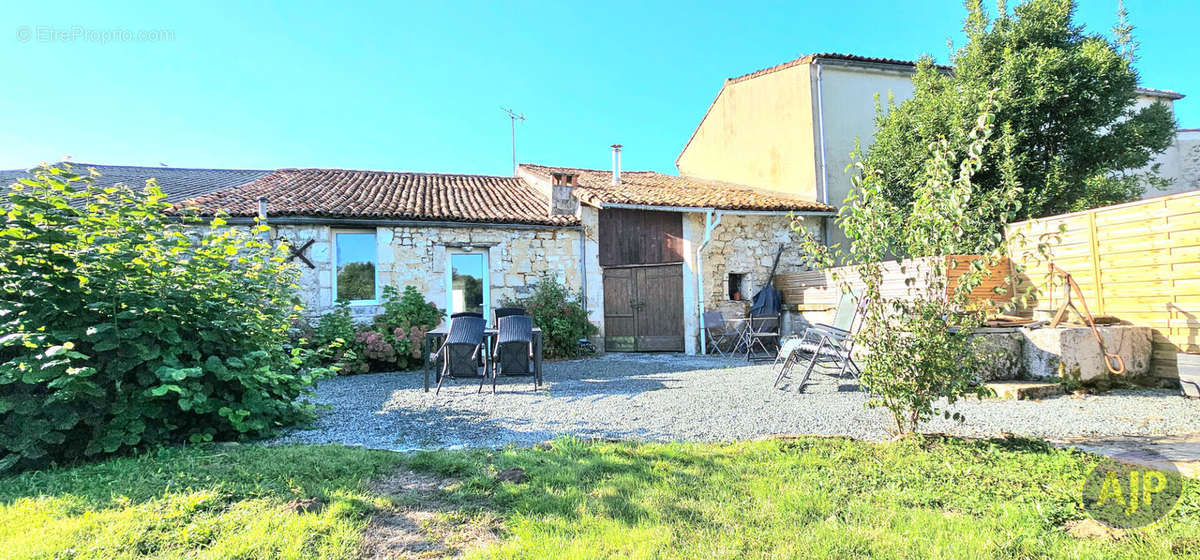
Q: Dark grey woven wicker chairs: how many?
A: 4